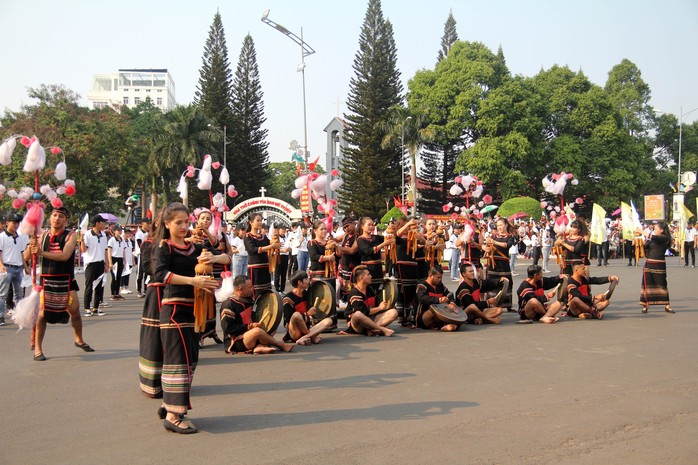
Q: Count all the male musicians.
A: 7